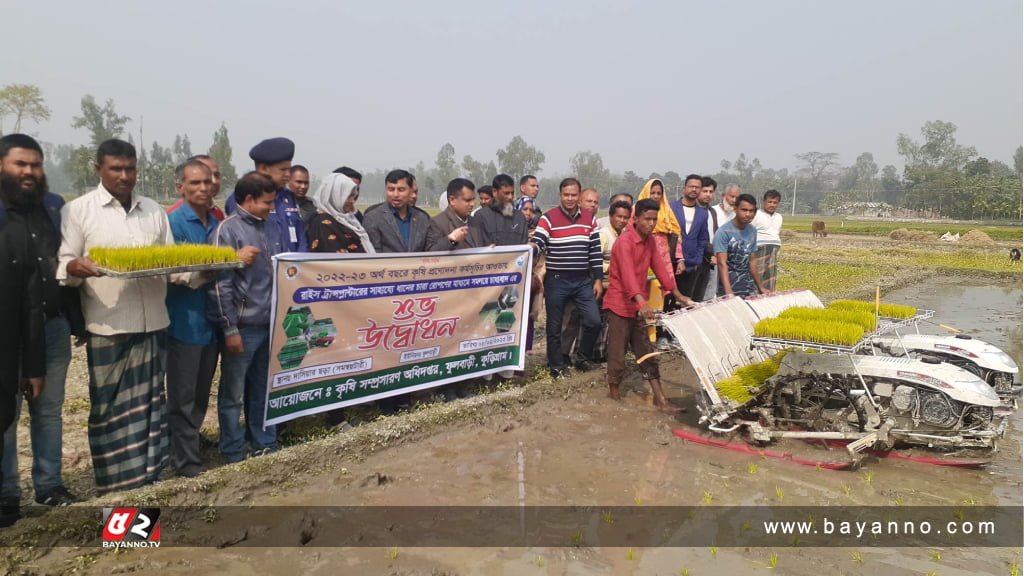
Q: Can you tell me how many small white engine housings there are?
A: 2